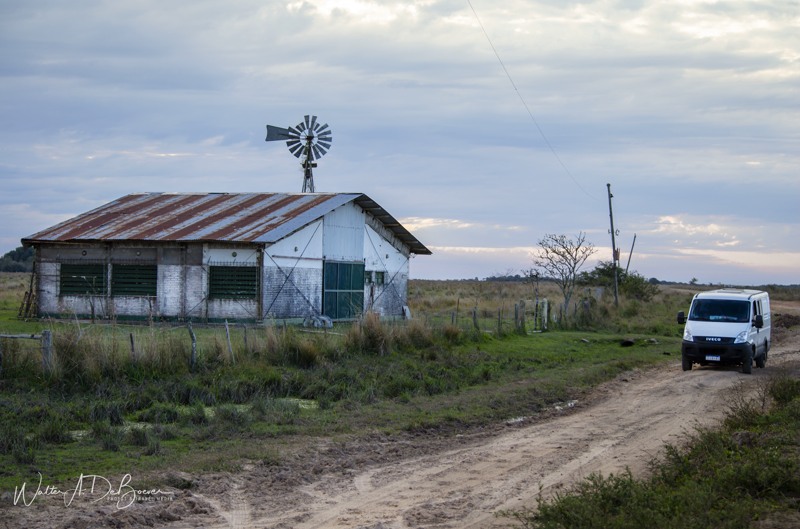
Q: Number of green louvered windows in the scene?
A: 3